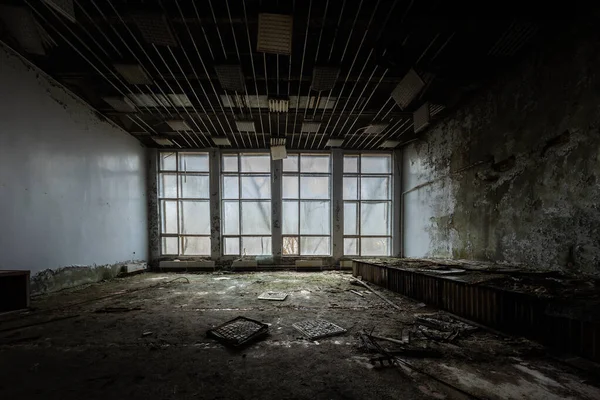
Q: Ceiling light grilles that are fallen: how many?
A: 3